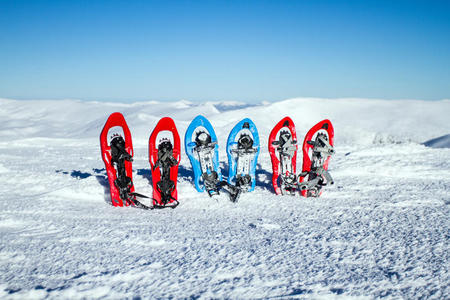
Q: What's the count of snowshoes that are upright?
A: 6